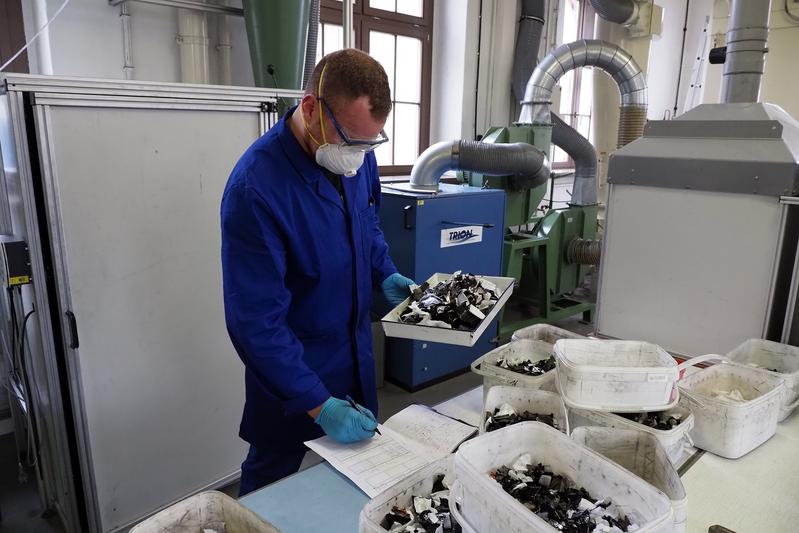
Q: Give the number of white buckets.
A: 11